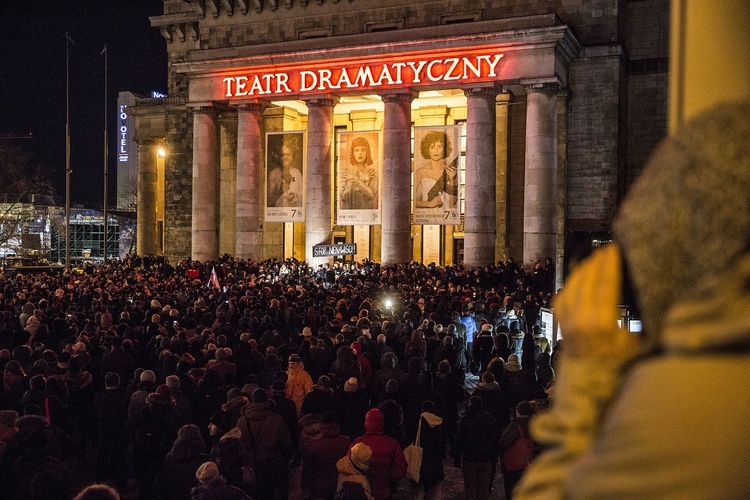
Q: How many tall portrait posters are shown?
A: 3